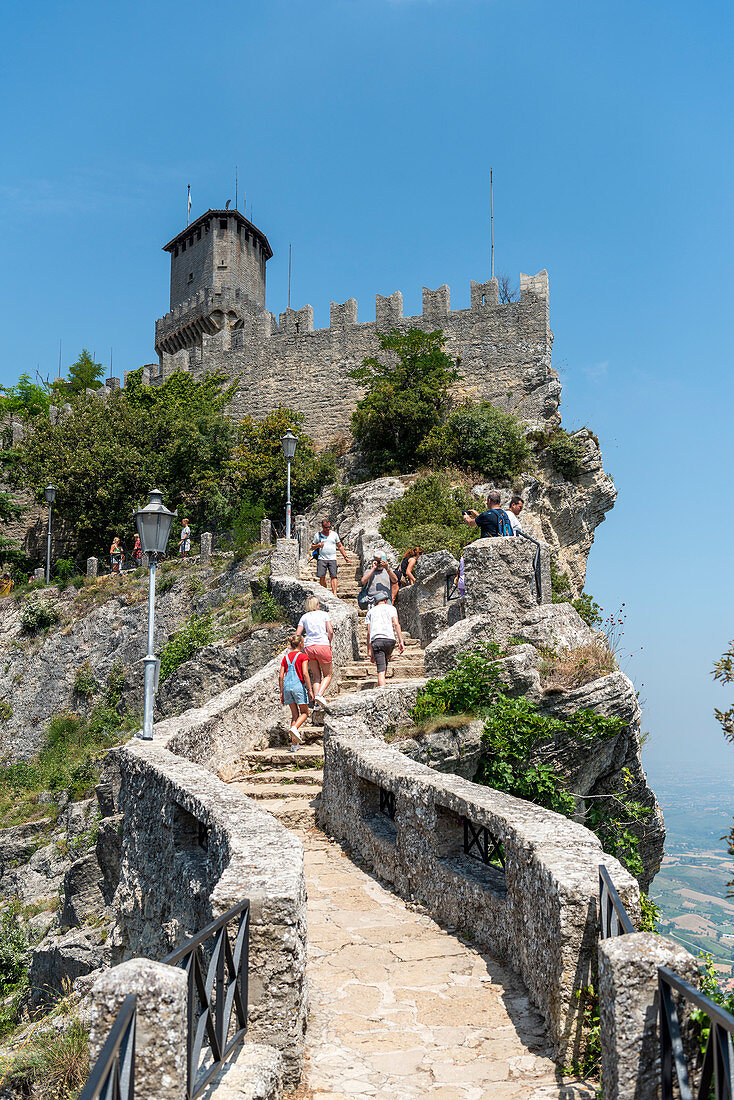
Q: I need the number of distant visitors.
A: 3